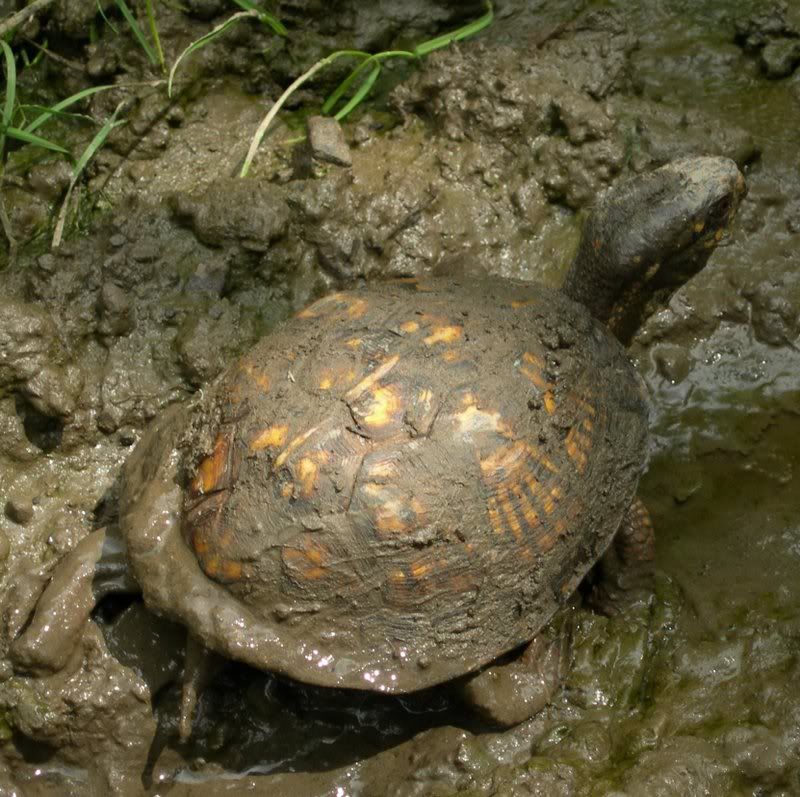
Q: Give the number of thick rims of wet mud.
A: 1